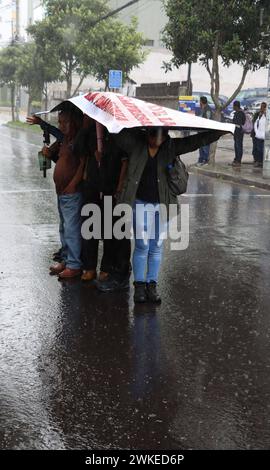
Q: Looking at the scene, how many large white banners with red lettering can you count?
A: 1